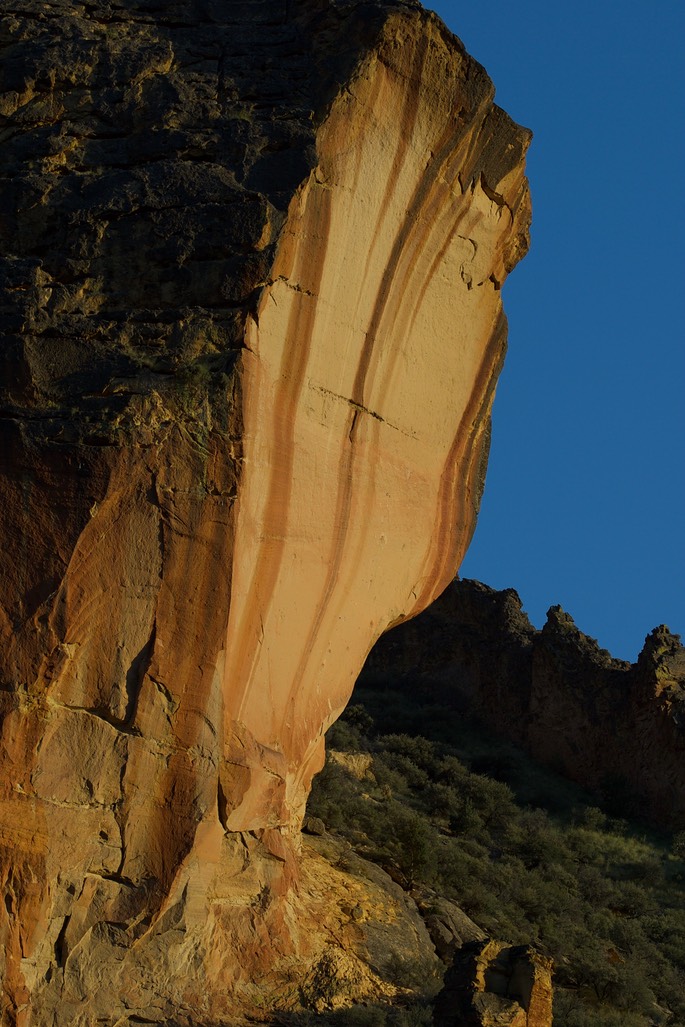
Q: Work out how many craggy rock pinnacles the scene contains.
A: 3